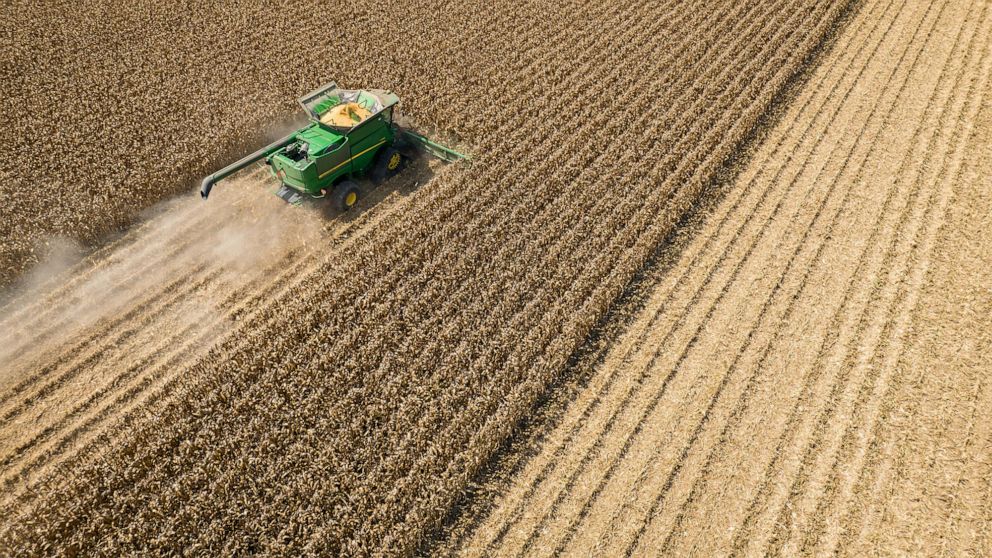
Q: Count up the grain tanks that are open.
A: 1